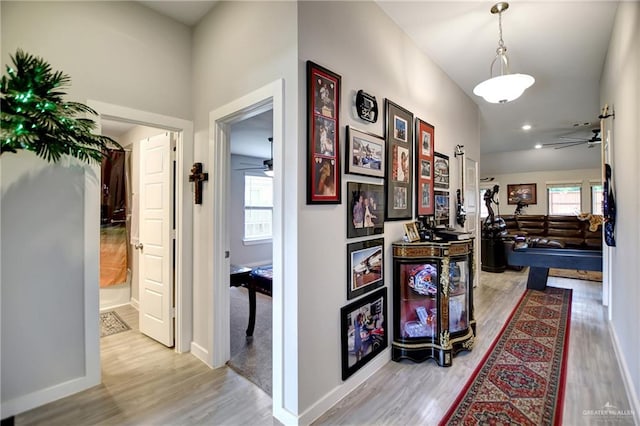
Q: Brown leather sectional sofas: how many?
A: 1